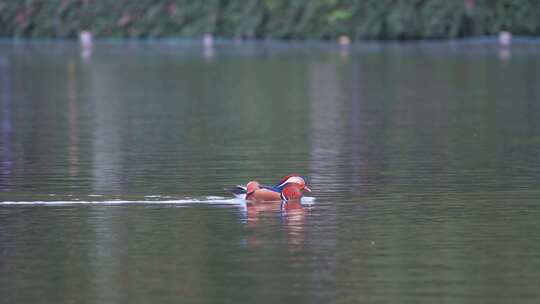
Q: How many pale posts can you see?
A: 4